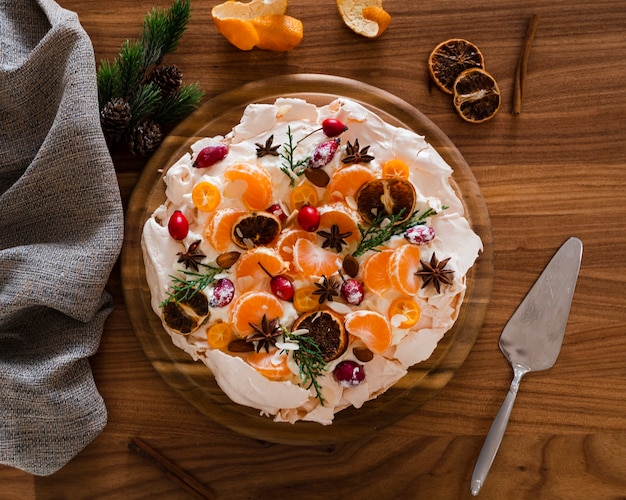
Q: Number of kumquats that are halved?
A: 6